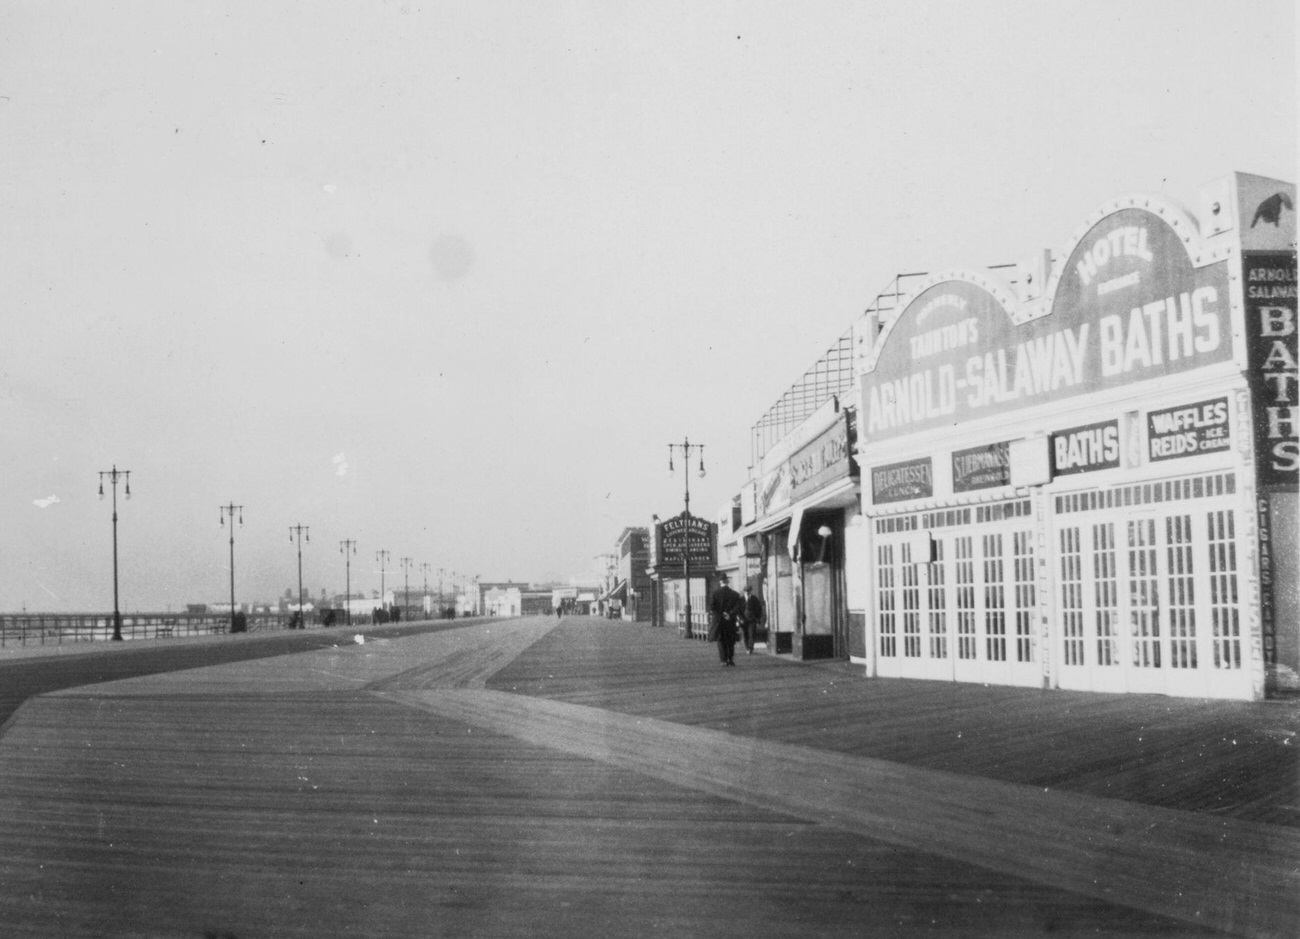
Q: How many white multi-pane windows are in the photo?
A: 11